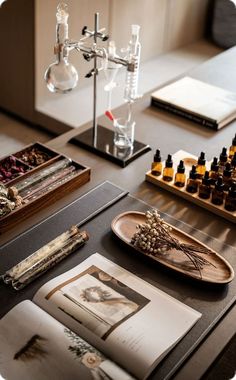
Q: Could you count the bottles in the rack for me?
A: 13